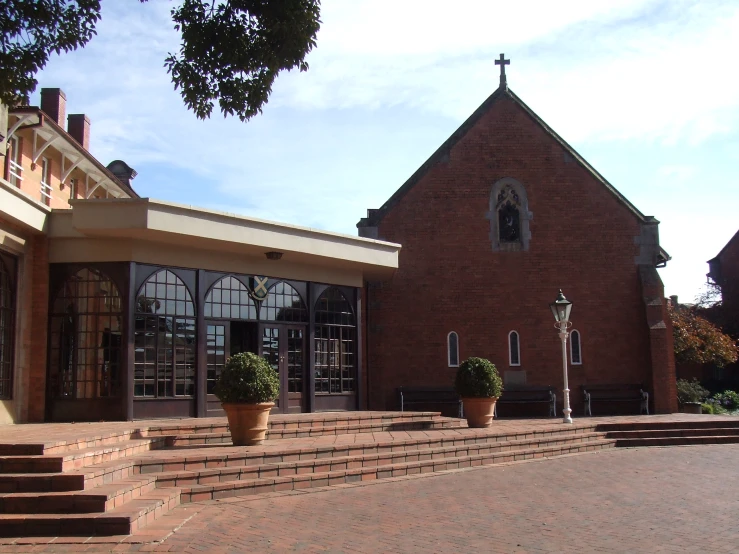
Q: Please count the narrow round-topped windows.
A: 3